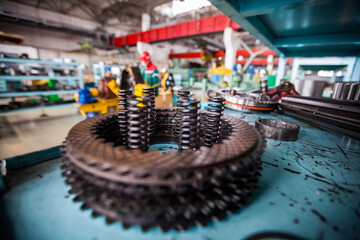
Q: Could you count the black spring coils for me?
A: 6